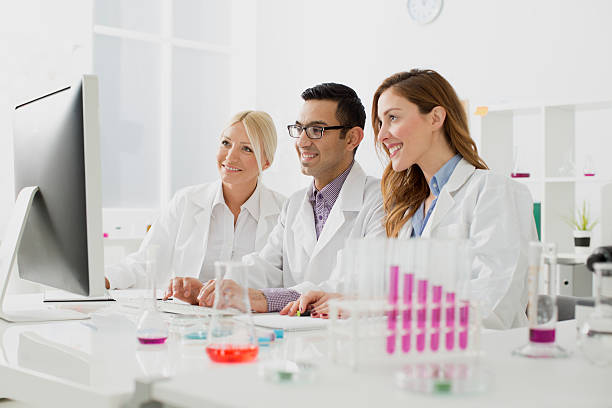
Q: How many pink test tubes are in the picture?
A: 6